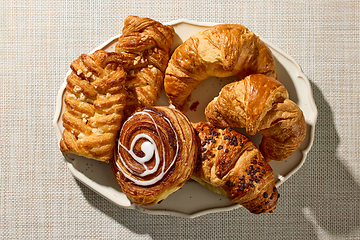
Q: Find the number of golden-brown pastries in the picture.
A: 6